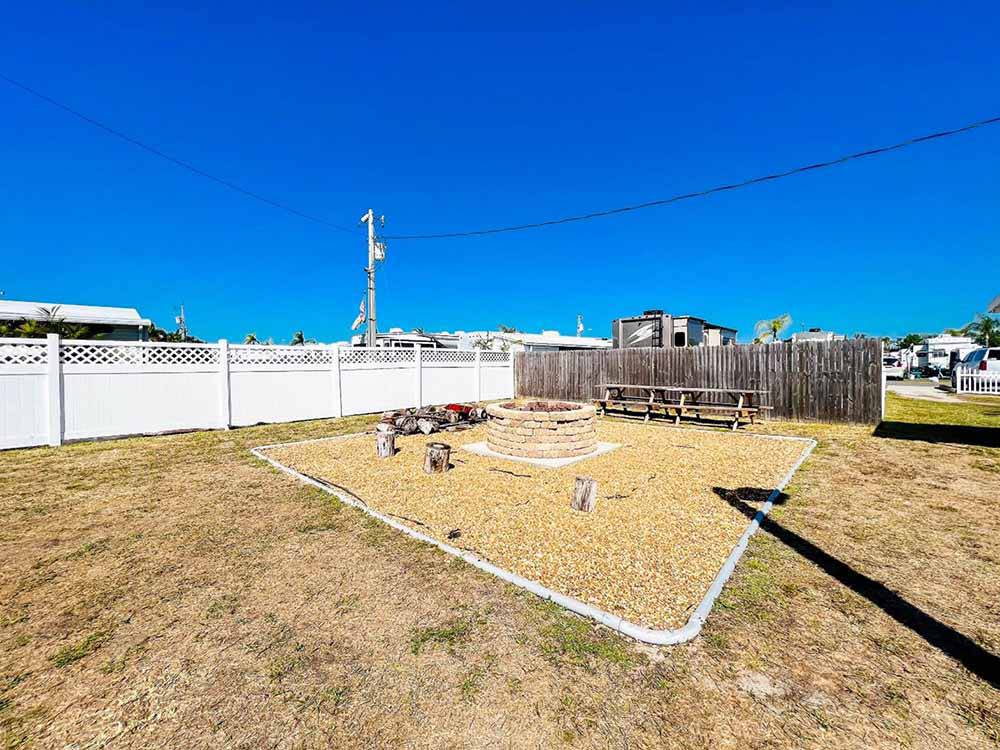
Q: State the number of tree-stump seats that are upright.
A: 3